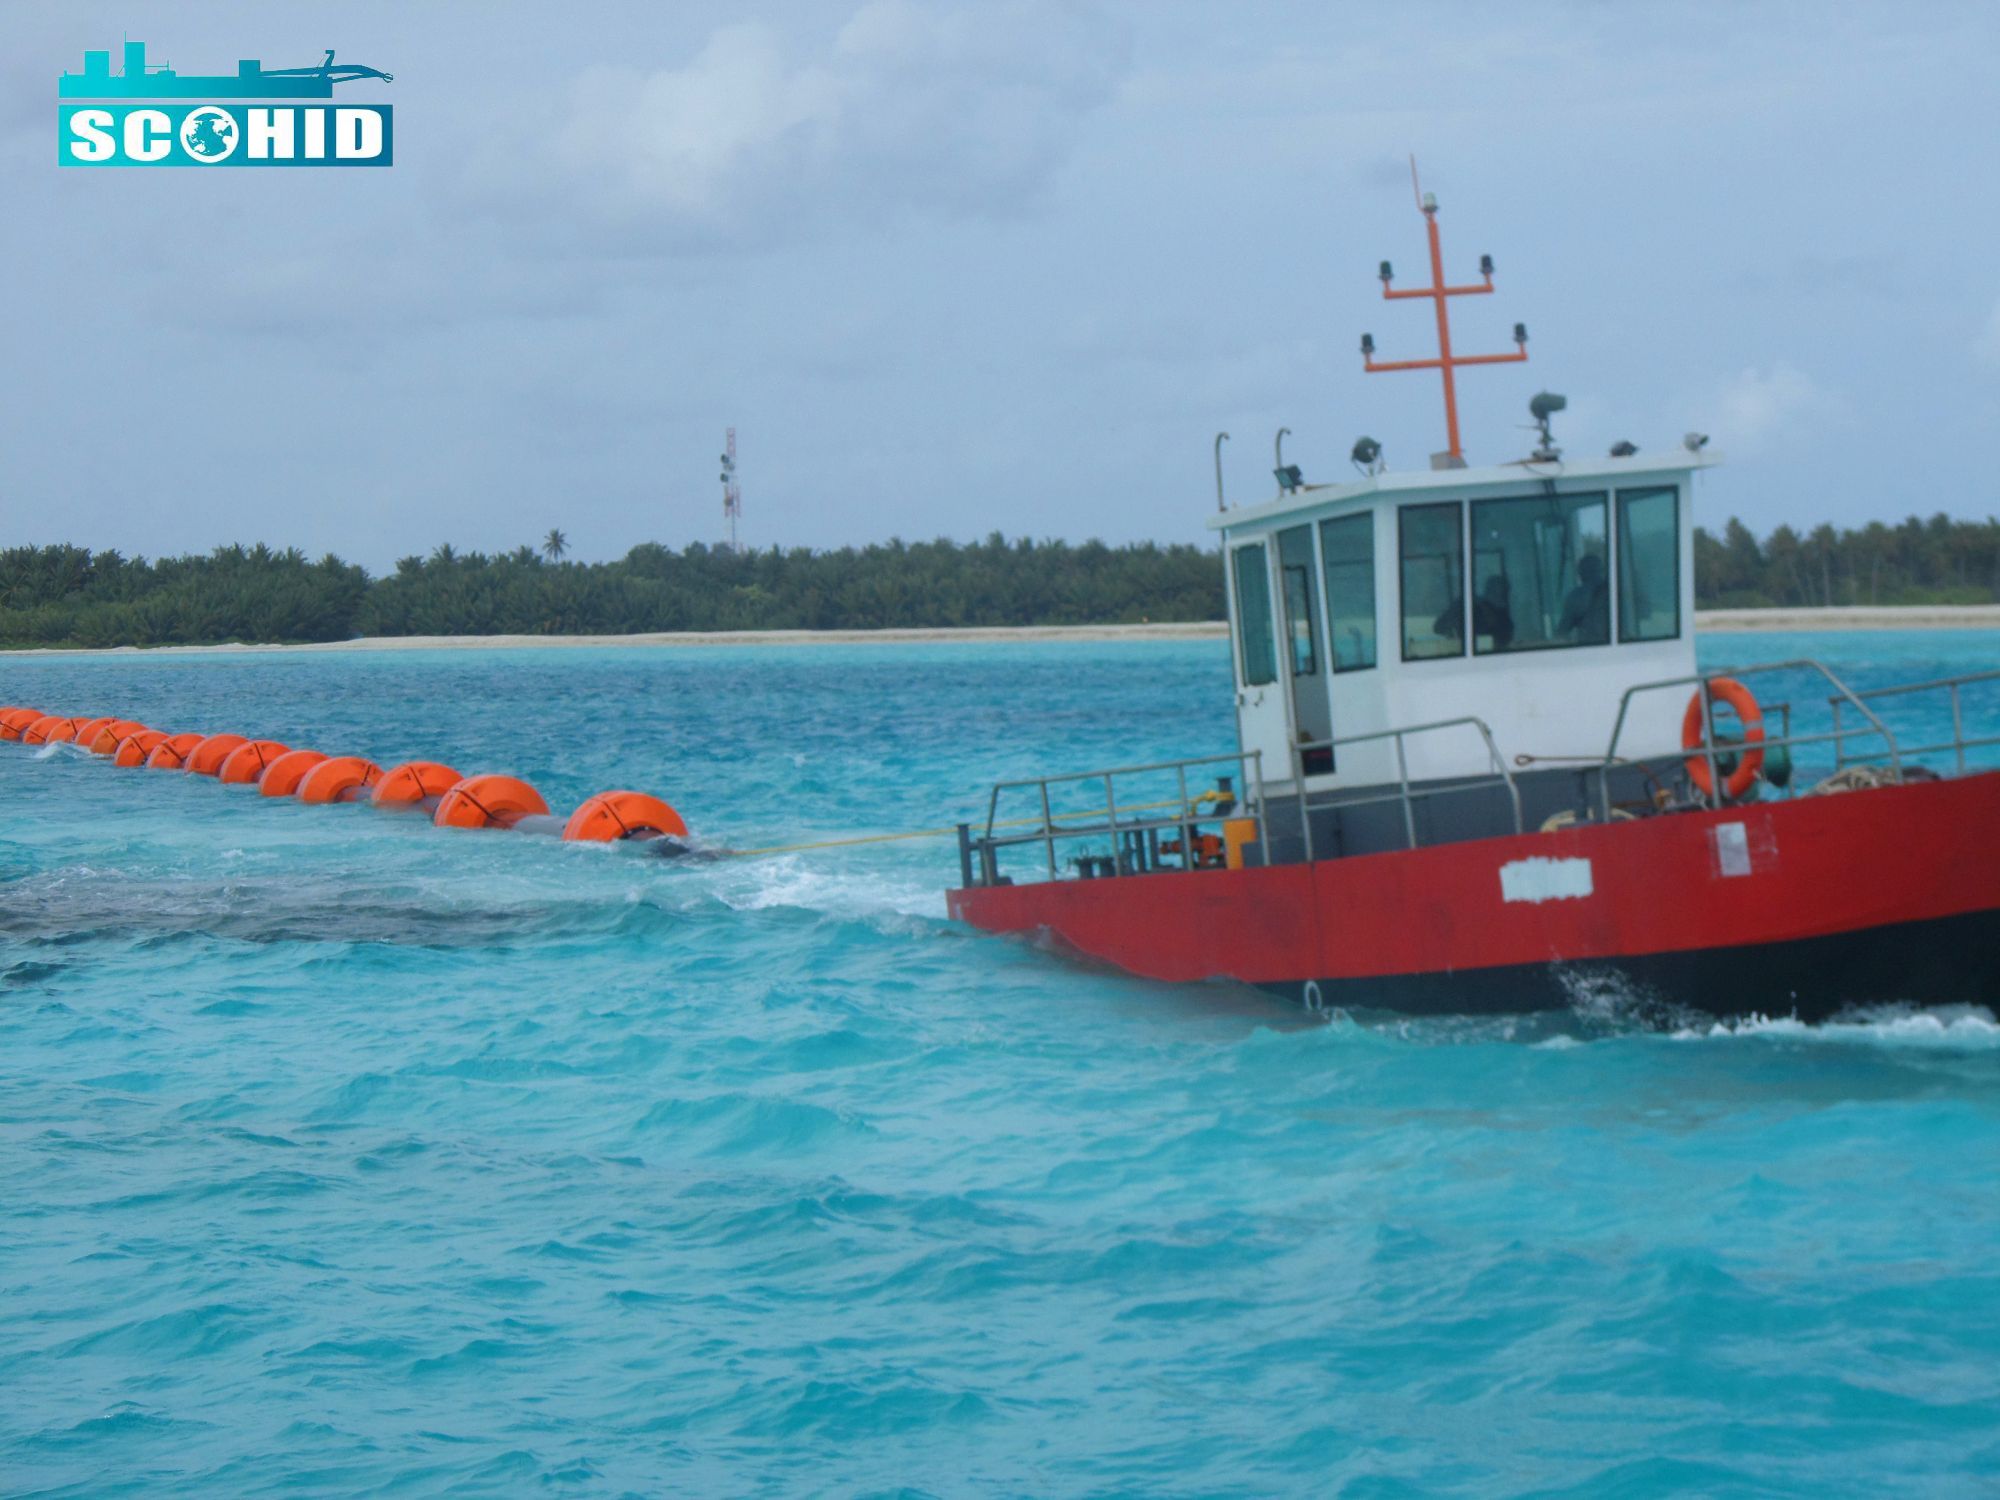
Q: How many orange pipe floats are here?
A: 15